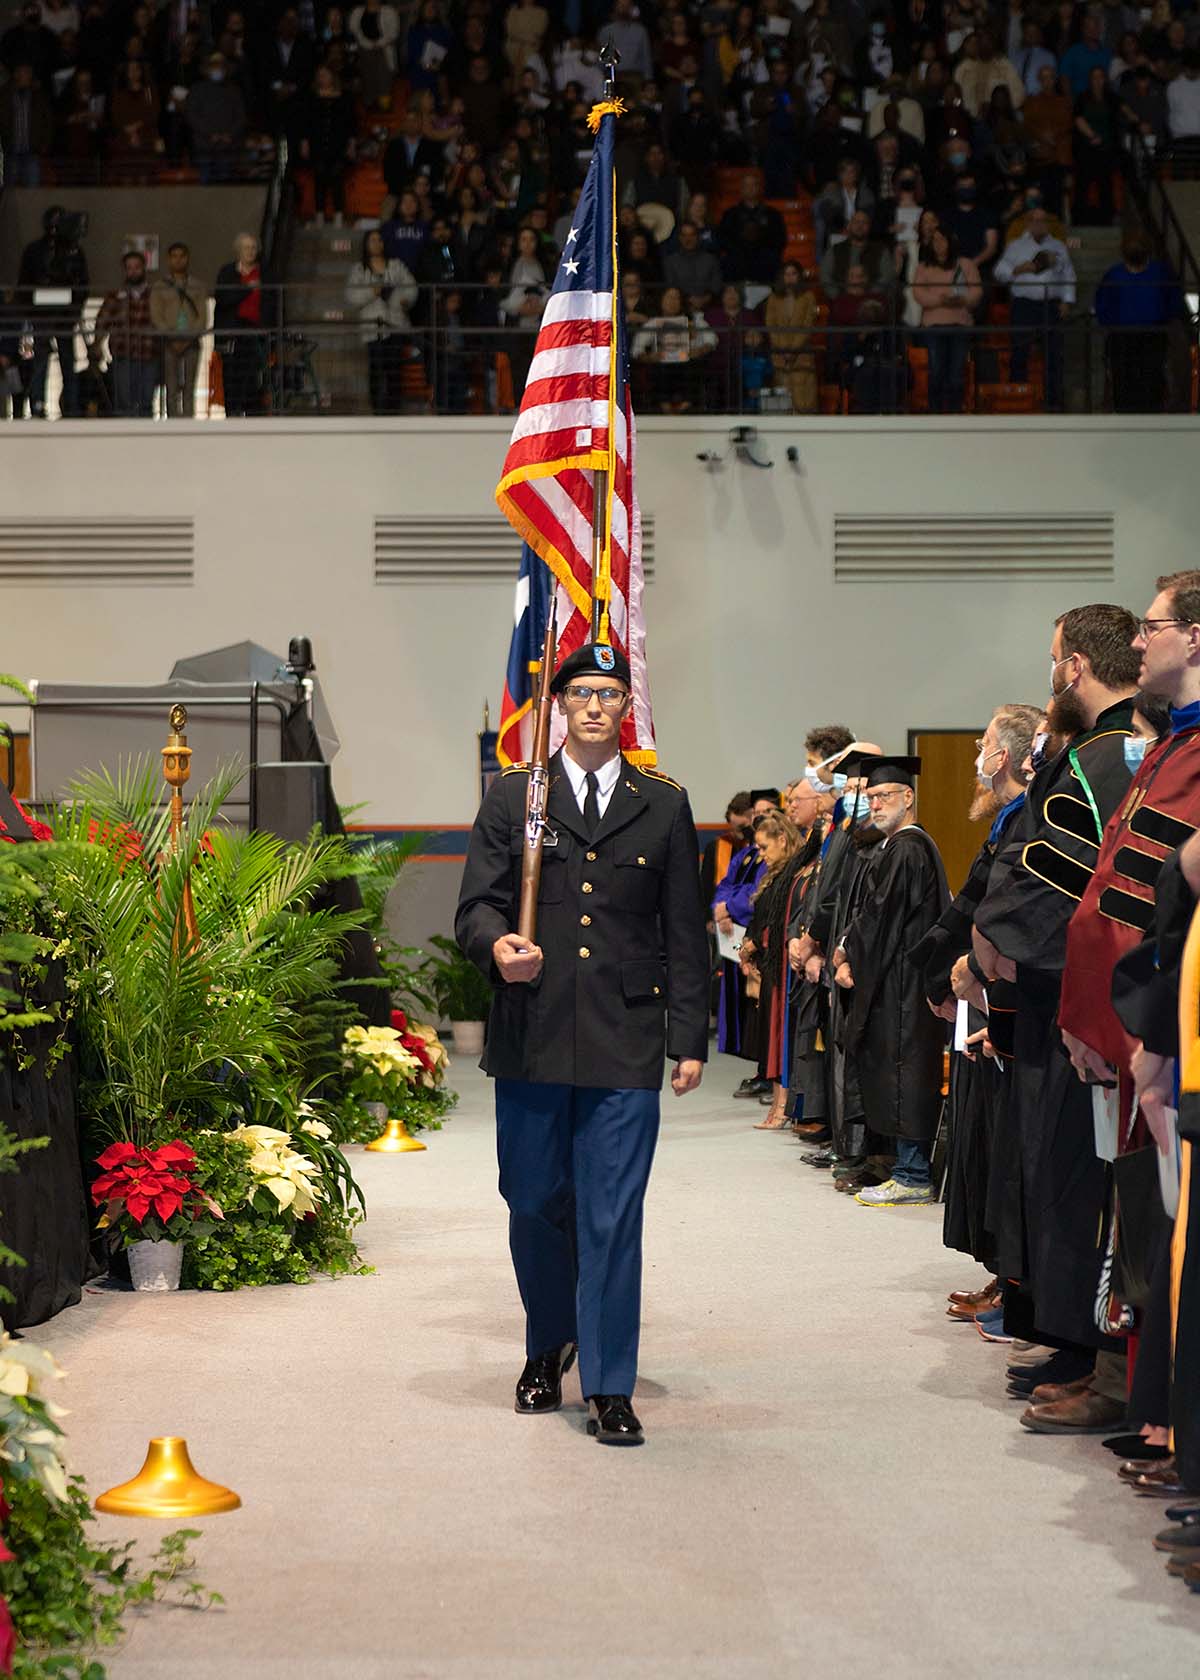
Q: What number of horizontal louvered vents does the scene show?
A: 3